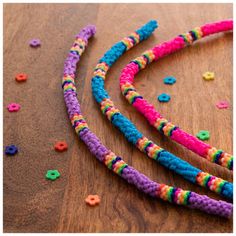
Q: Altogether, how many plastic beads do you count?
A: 12